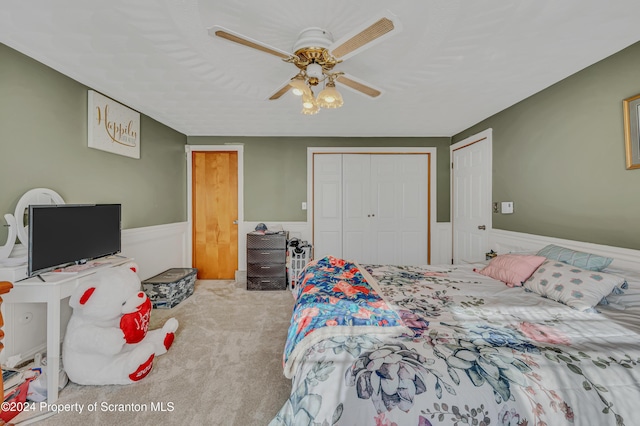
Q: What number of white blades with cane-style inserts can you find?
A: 4